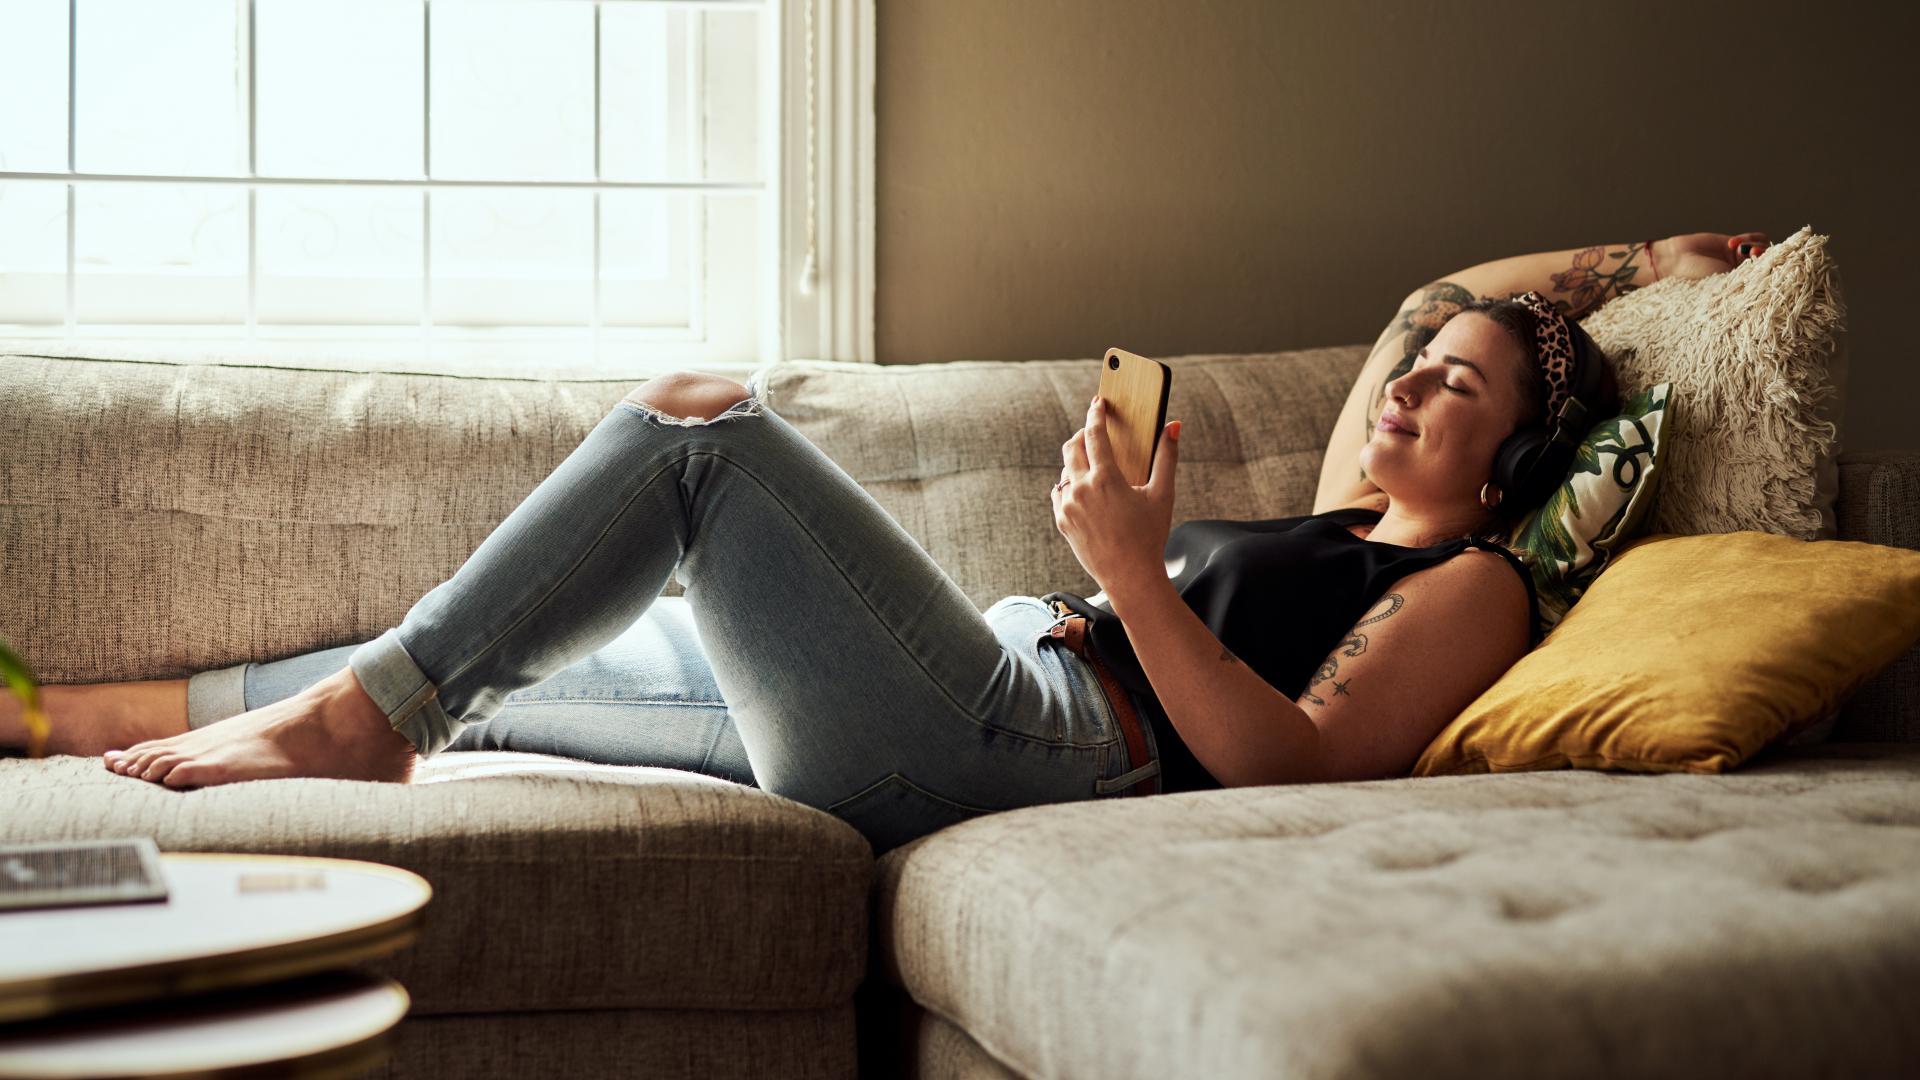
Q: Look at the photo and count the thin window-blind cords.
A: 1